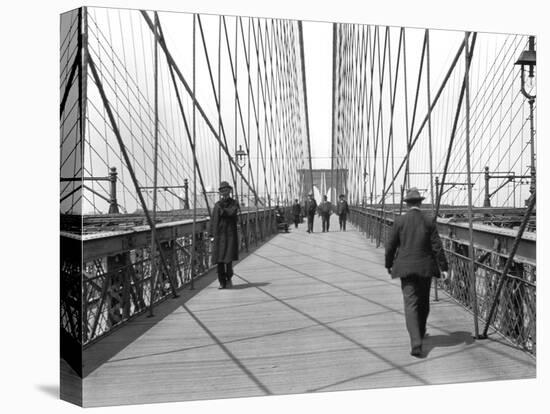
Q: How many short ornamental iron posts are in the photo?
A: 4